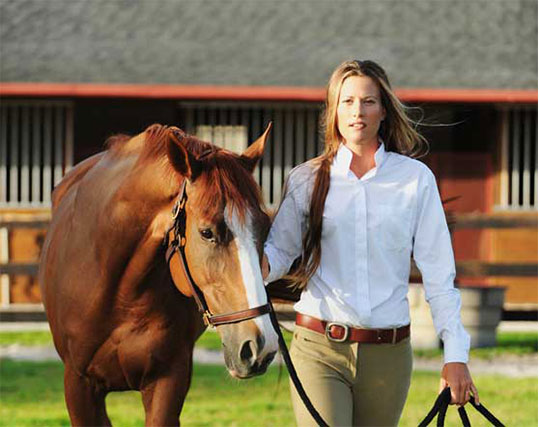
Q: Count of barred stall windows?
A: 3